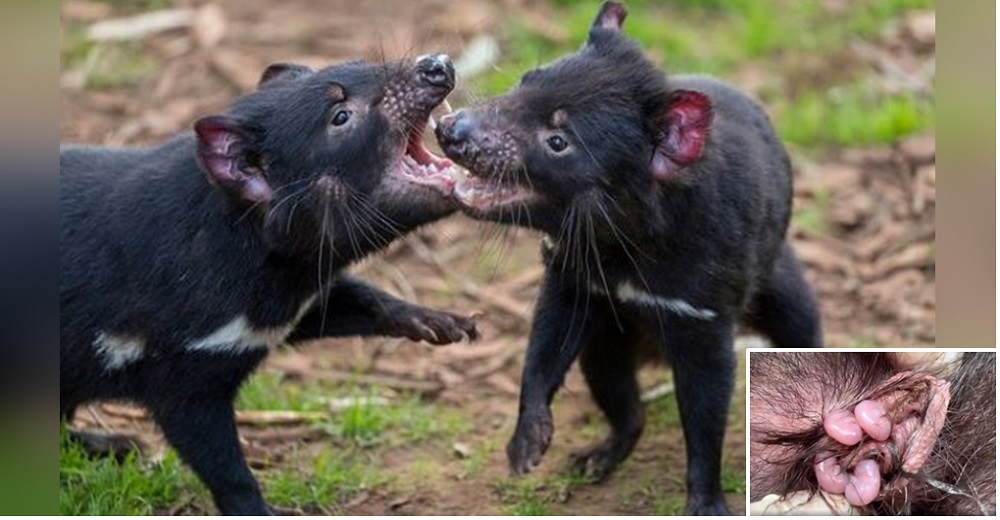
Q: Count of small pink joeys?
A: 4